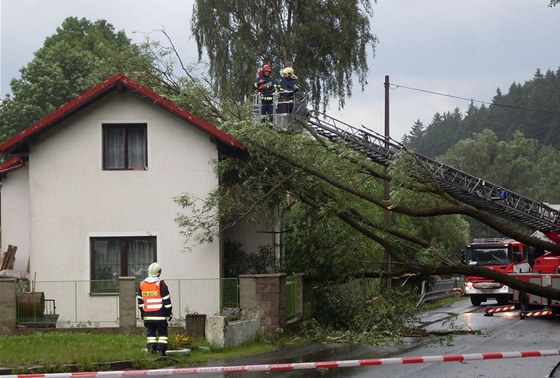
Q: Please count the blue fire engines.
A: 0